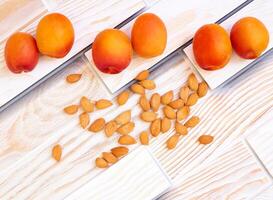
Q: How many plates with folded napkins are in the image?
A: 0